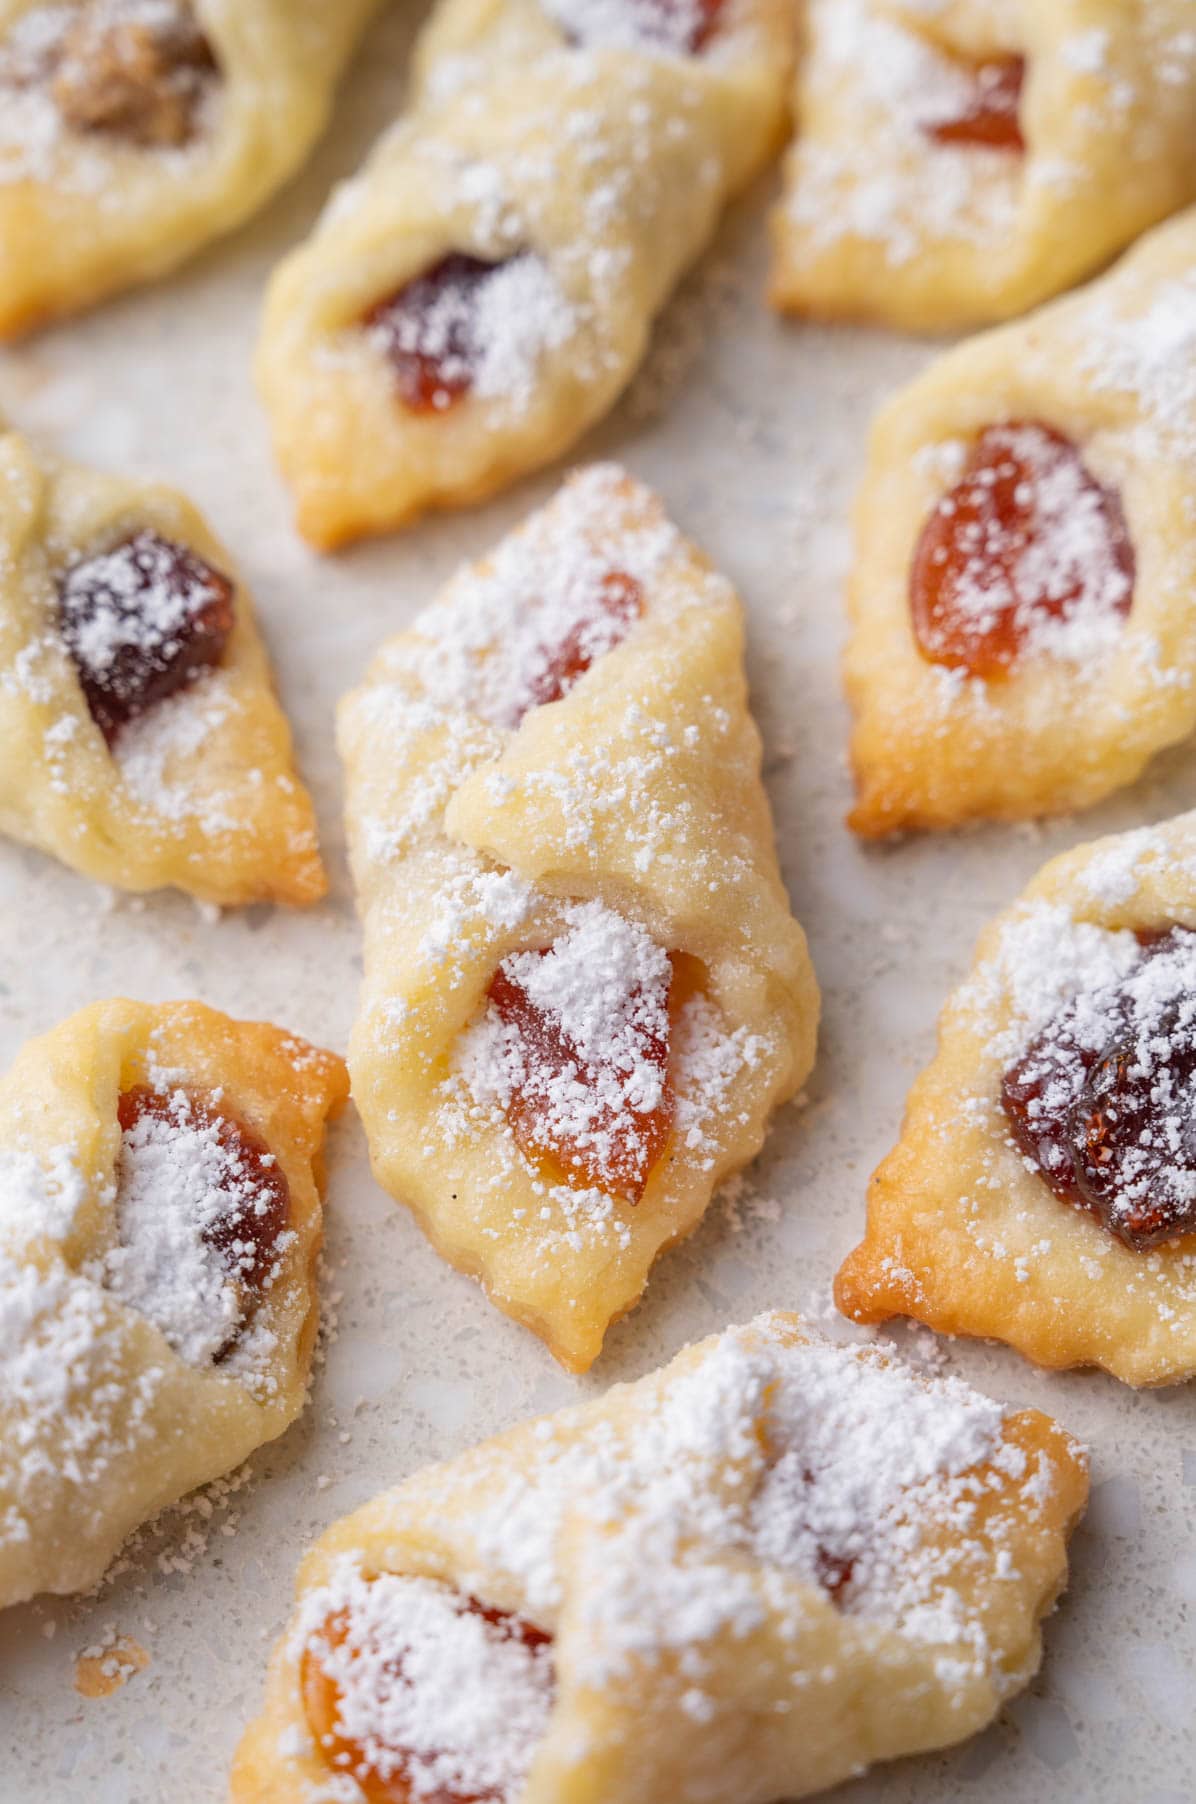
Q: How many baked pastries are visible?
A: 9